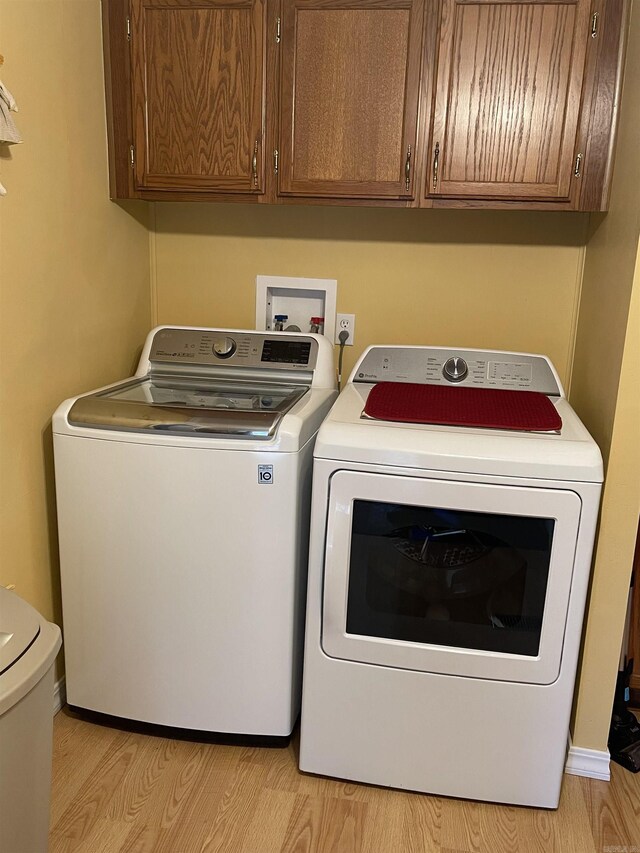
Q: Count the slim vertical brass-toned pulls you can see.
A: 3